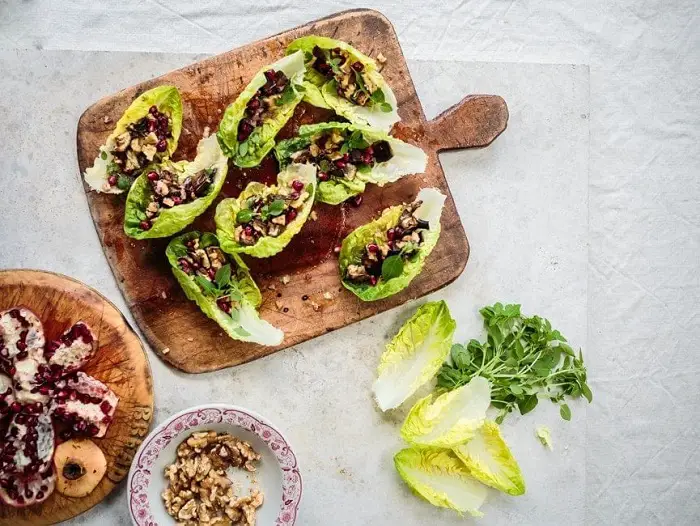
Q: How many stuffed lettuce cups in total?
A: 8